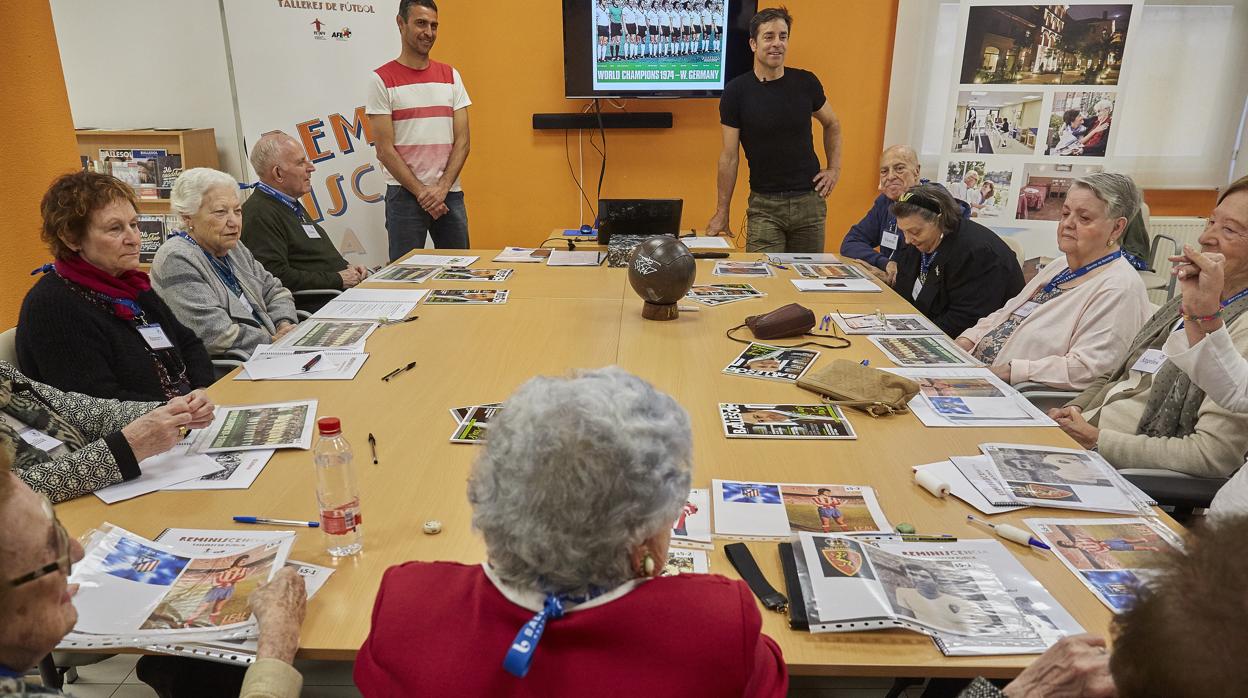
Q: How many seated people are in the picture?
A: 12